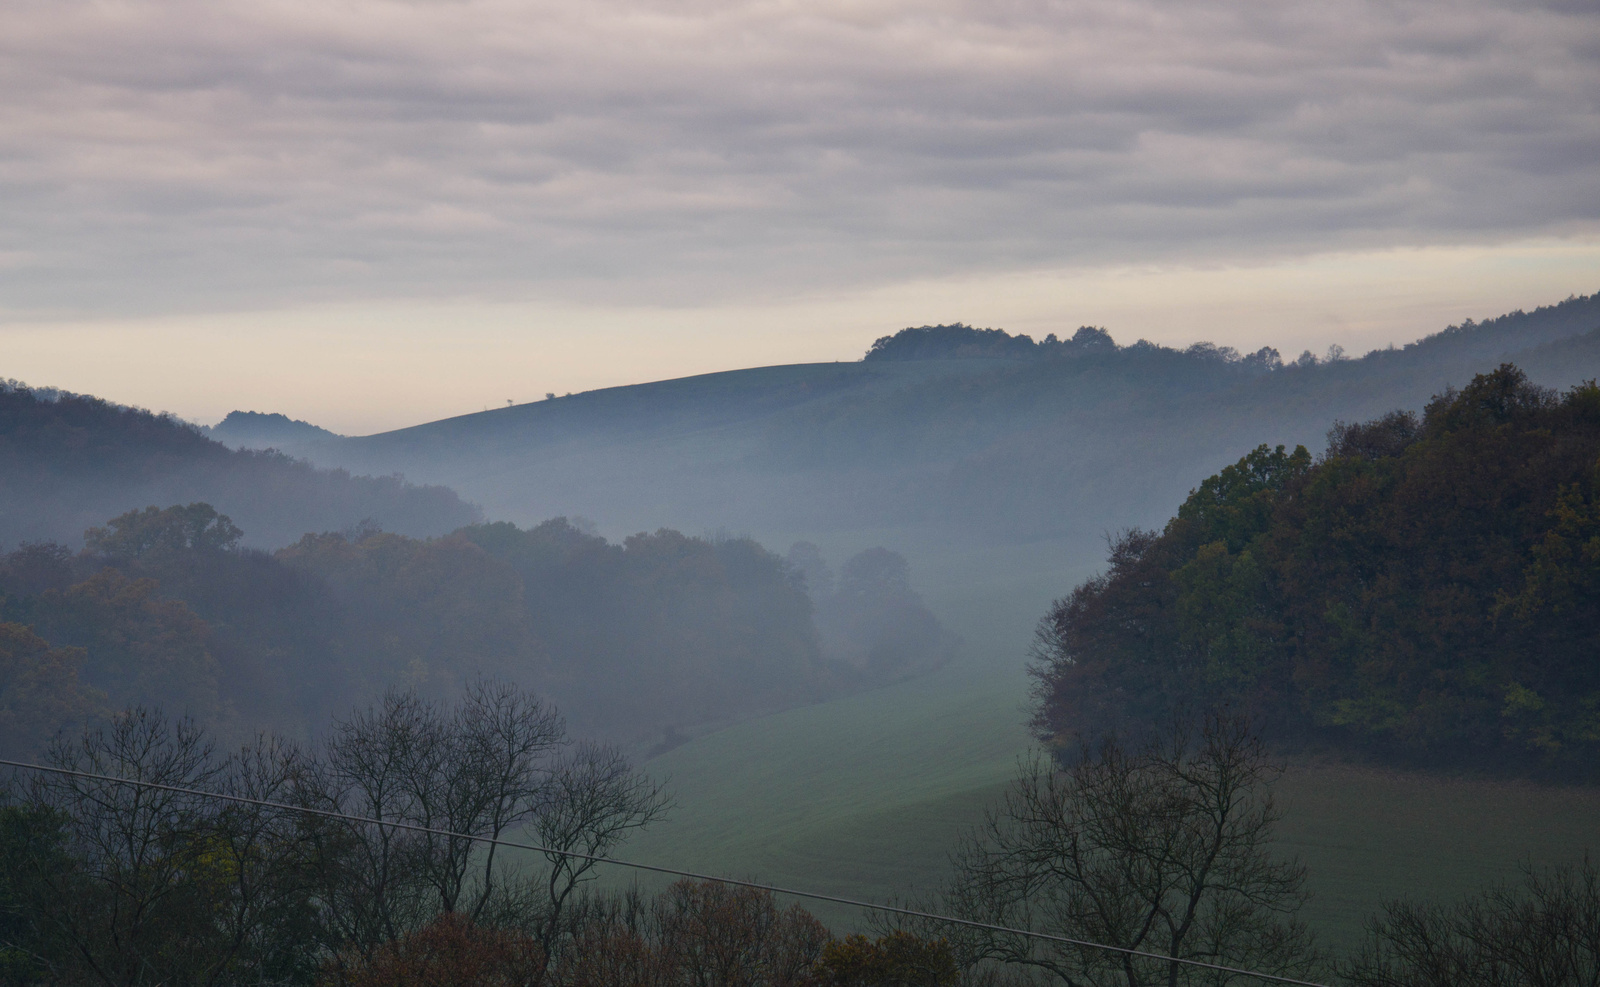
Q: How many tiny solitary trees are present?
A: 2